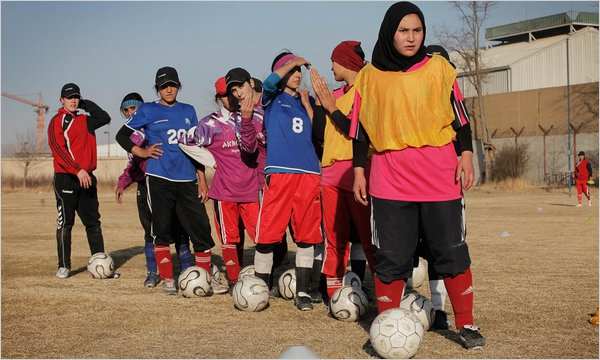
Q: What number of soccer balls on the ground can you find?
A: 11